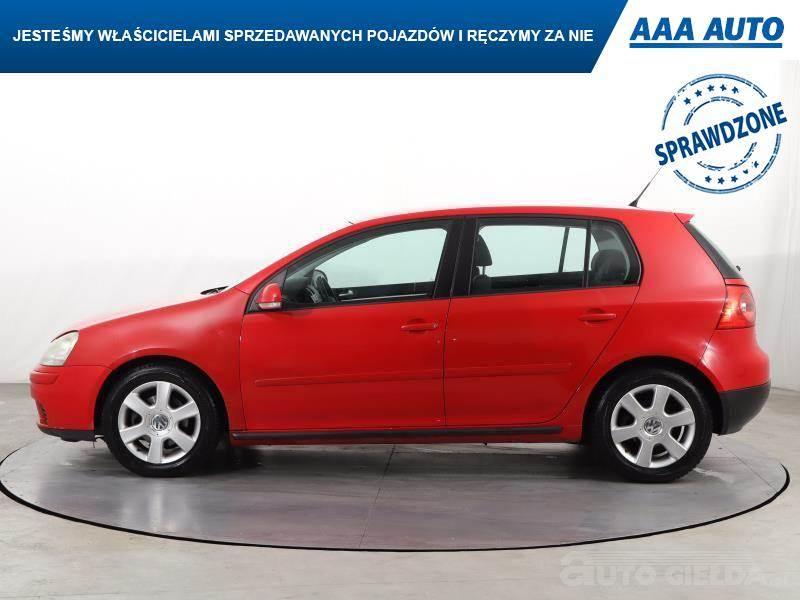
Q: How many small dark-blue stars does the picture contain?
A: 10